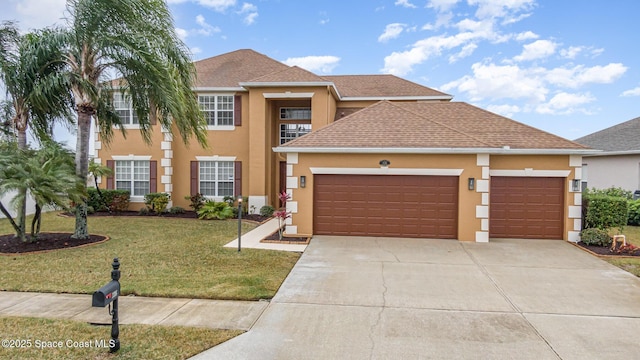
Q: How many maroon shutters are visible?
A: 6